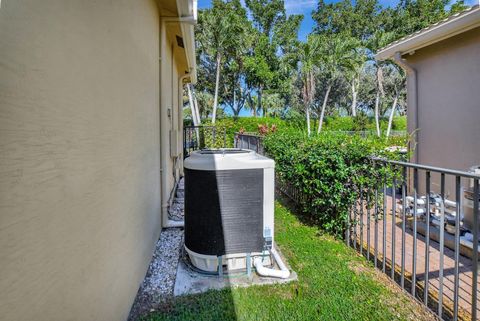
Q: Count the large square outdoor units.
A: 1